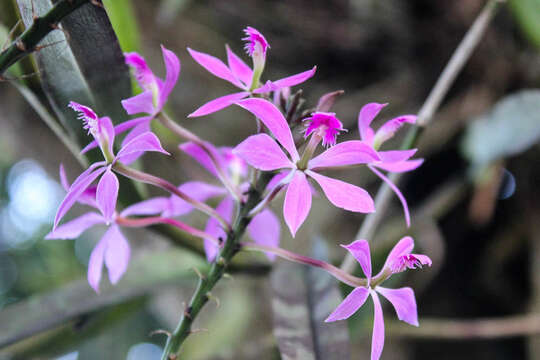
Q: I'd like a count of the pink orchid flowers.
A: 8